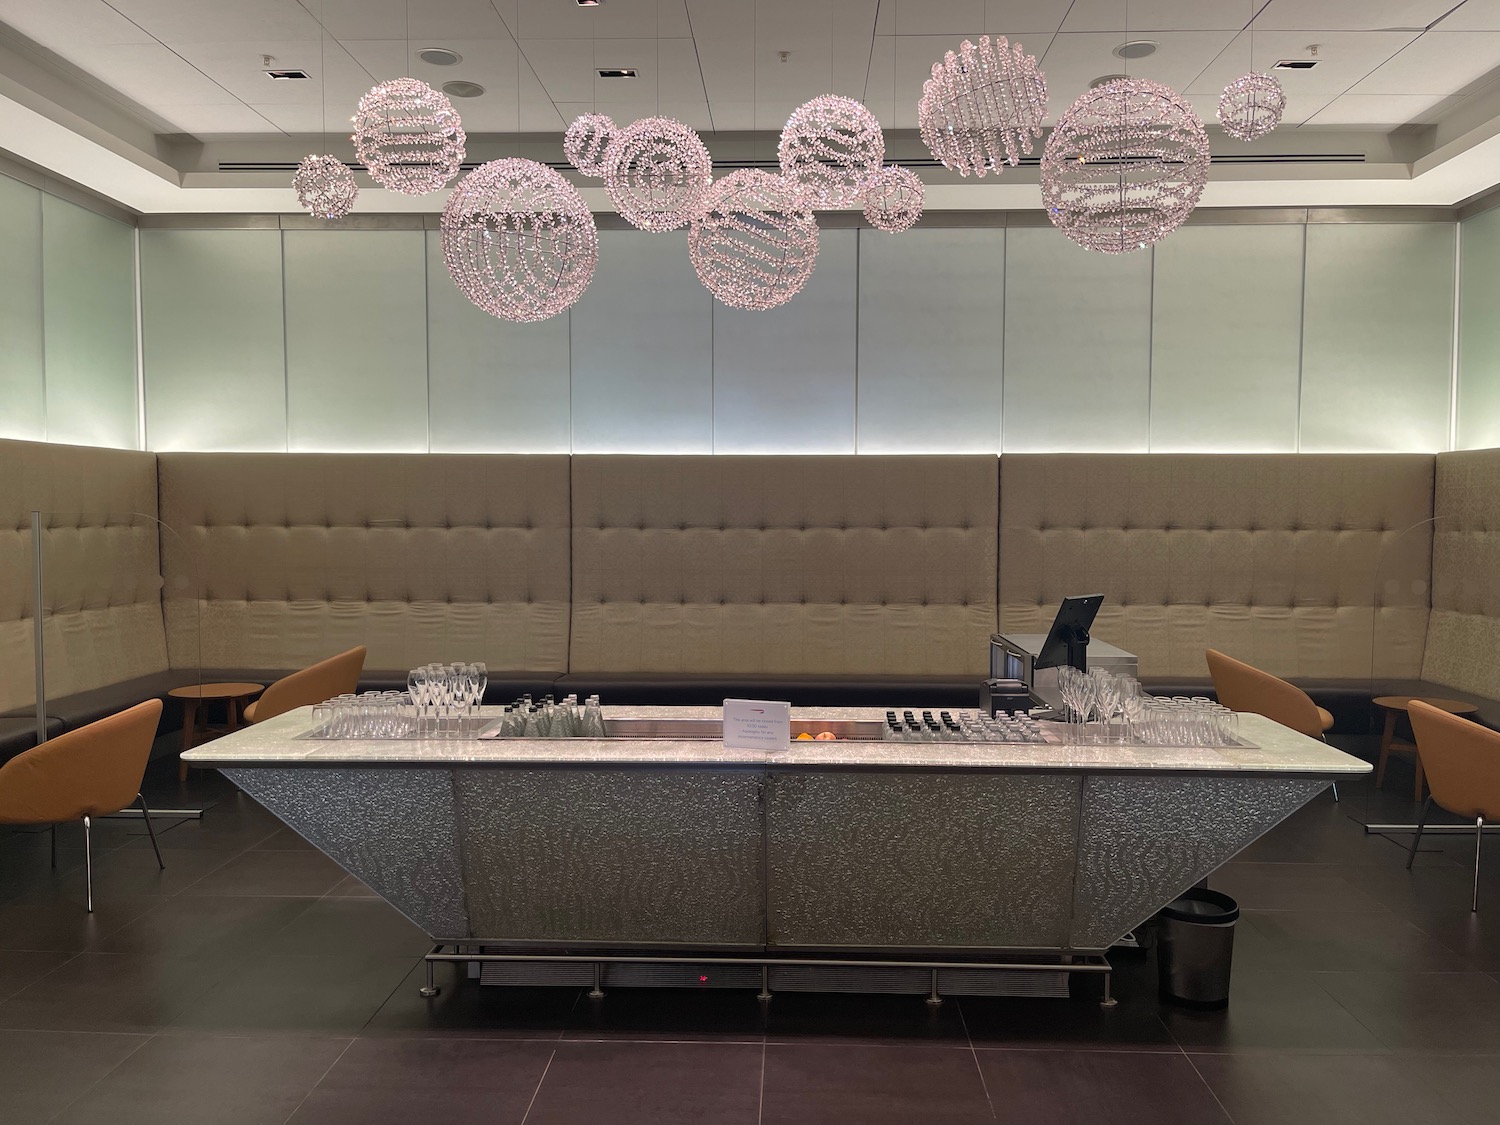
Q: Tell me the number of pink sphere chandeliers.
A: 11